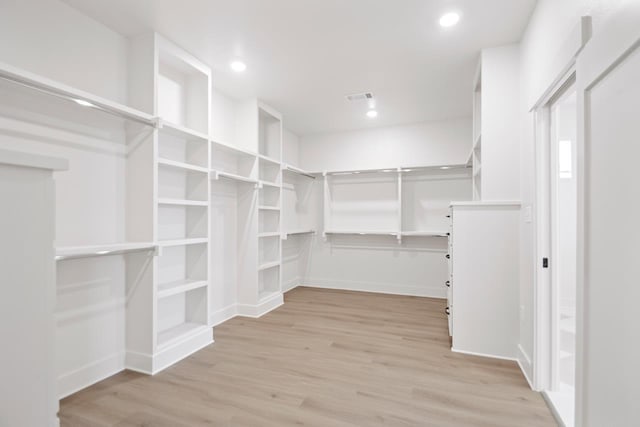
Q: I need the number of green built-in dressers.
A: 0